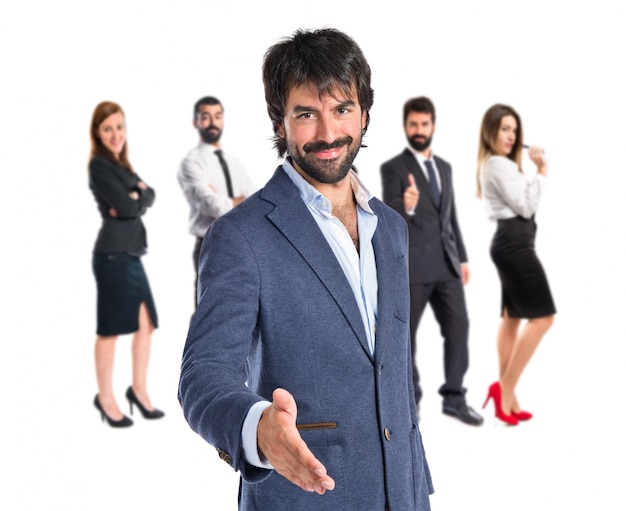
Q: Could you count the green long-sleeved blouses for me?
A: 0